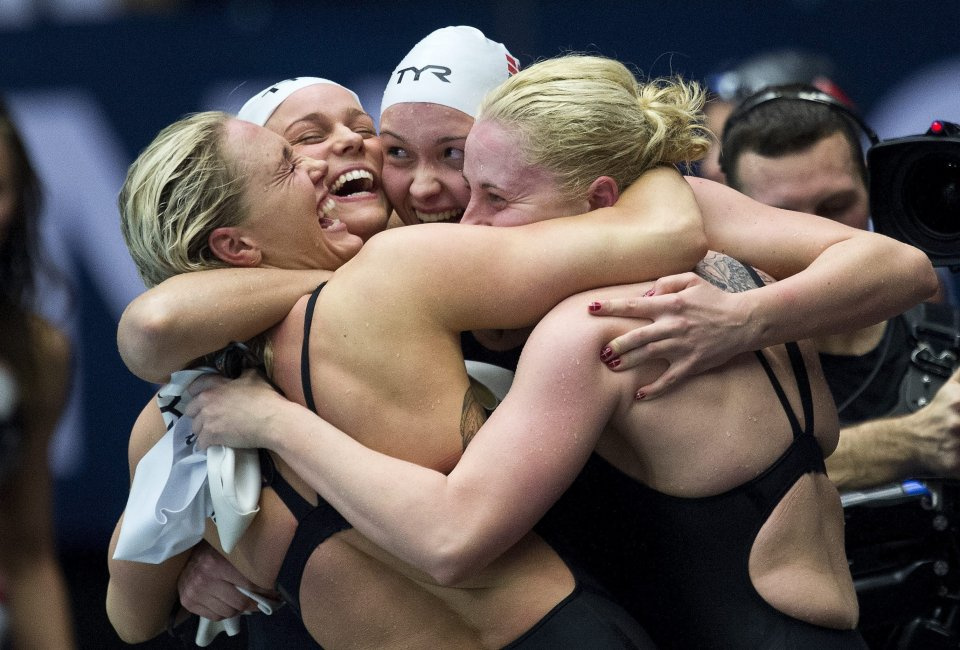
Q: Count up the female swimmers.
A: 4